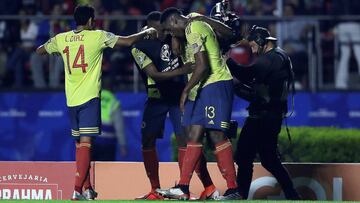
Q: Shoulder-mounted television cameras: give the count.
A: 1